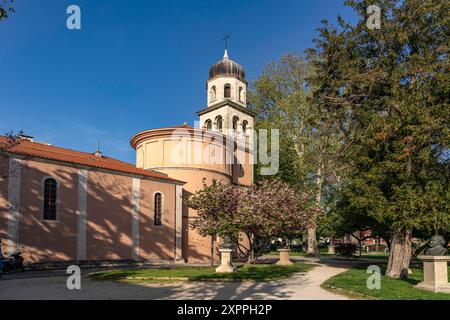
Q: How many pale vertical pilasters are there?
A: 4